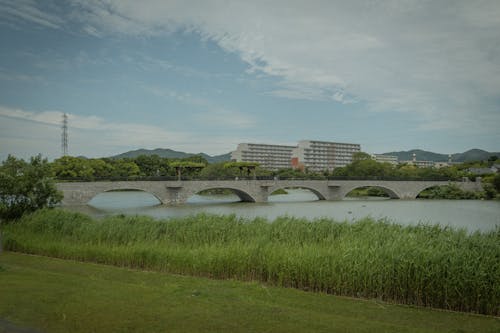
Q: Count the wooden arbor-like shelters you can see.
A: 2